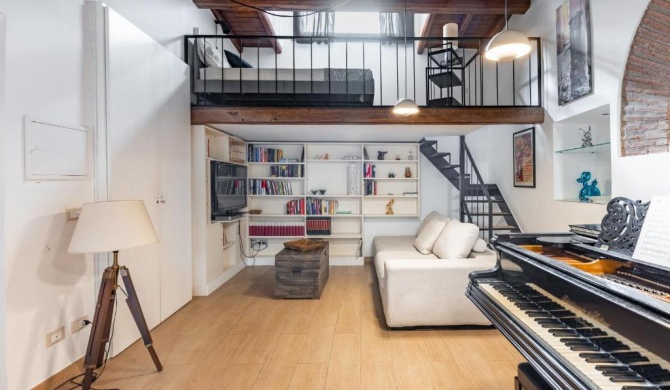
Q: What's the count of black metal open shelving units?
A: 1